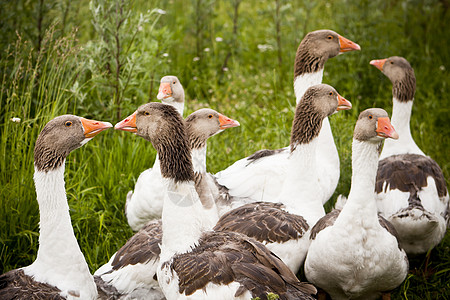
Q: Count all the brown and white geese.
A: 8